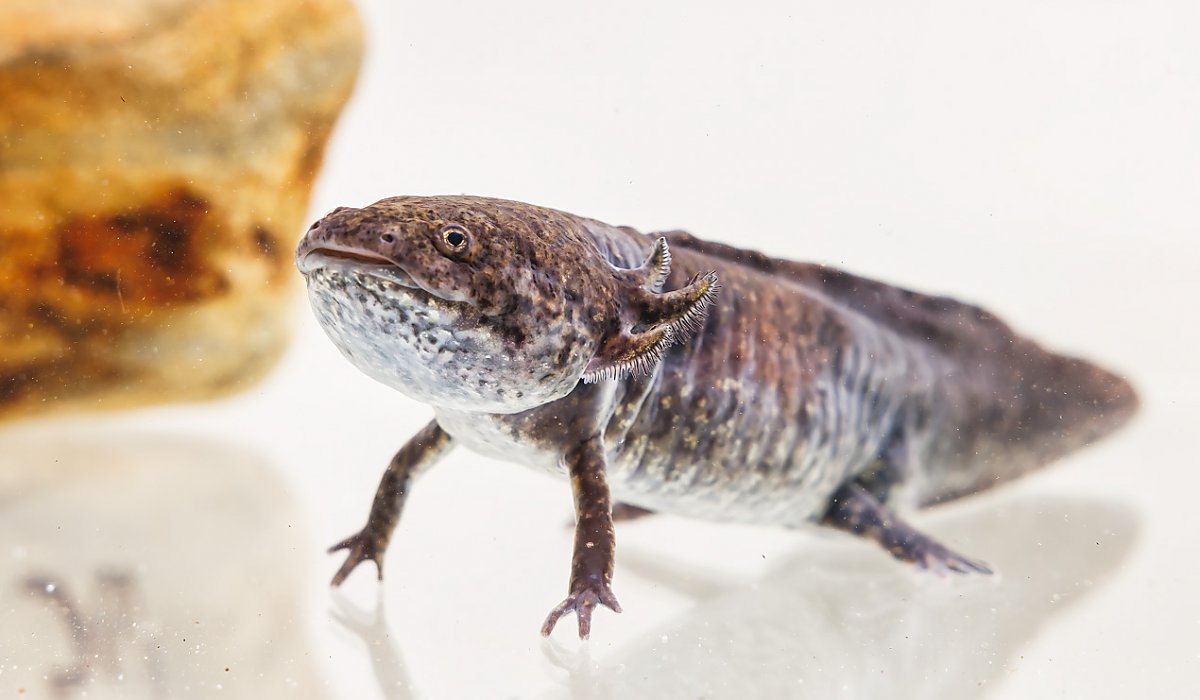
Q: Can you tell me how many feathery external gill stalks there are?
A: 3